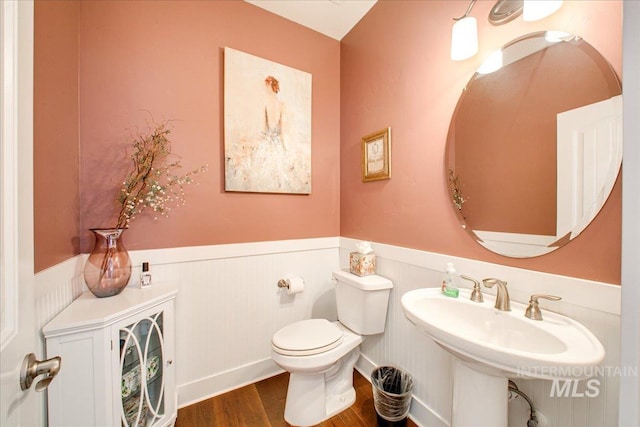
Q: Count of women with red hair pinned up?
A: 1